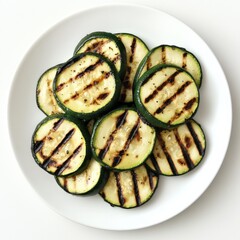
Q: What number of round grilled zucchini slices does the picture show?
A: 11